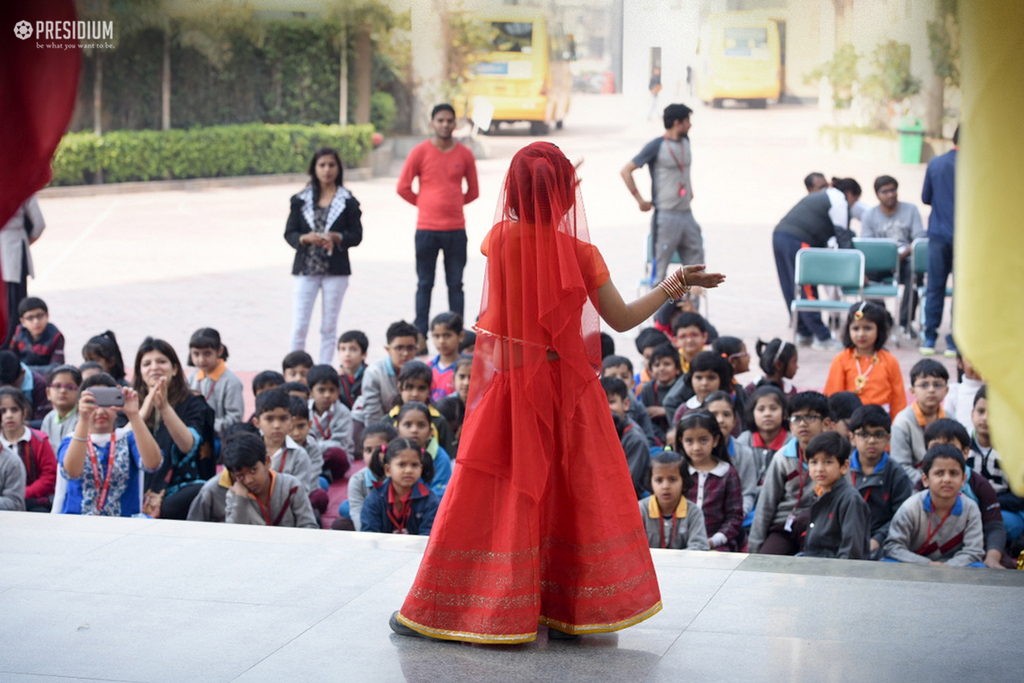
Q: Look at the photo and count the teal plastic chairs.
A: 4